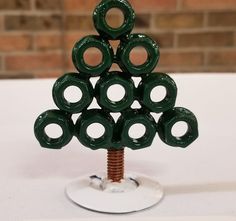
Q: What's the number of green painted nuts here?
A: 10